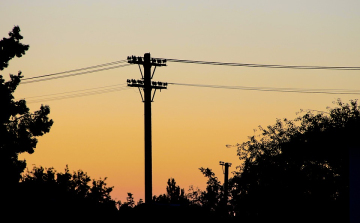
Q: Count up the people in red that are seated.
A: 0